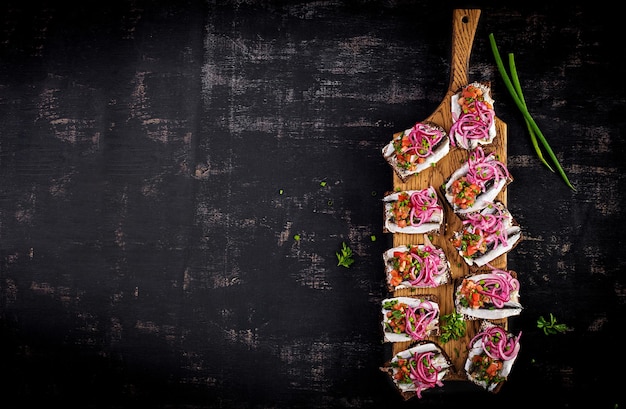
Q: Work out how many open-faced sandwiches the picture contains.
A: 10